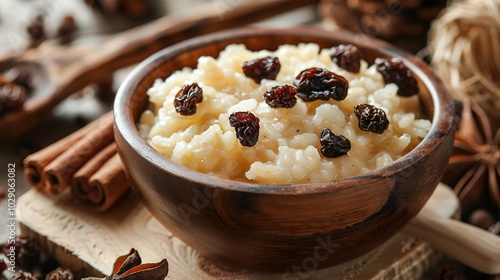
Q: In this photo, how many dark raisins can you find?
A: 9